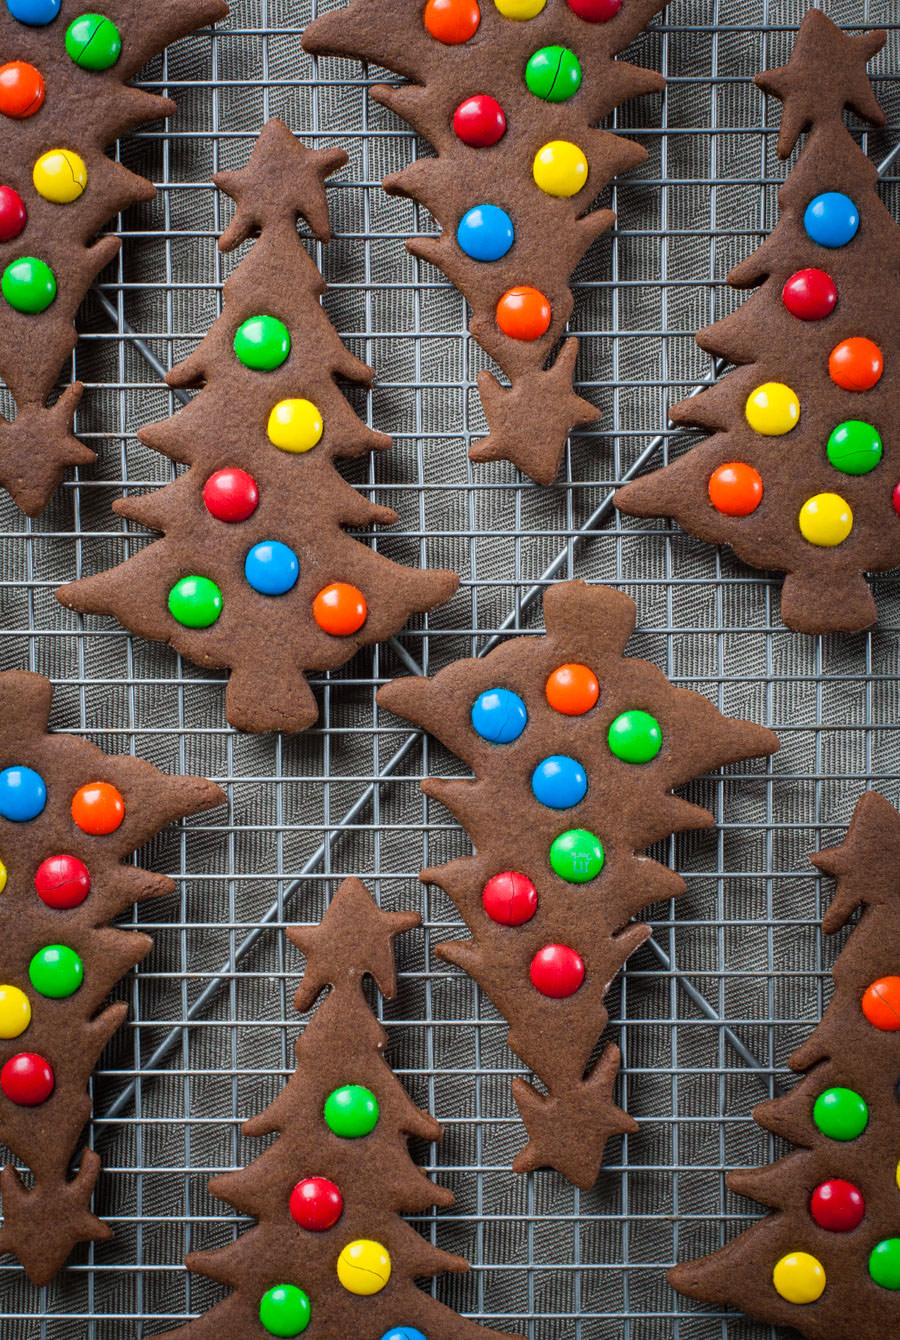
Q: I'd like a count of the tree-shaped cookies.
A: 8